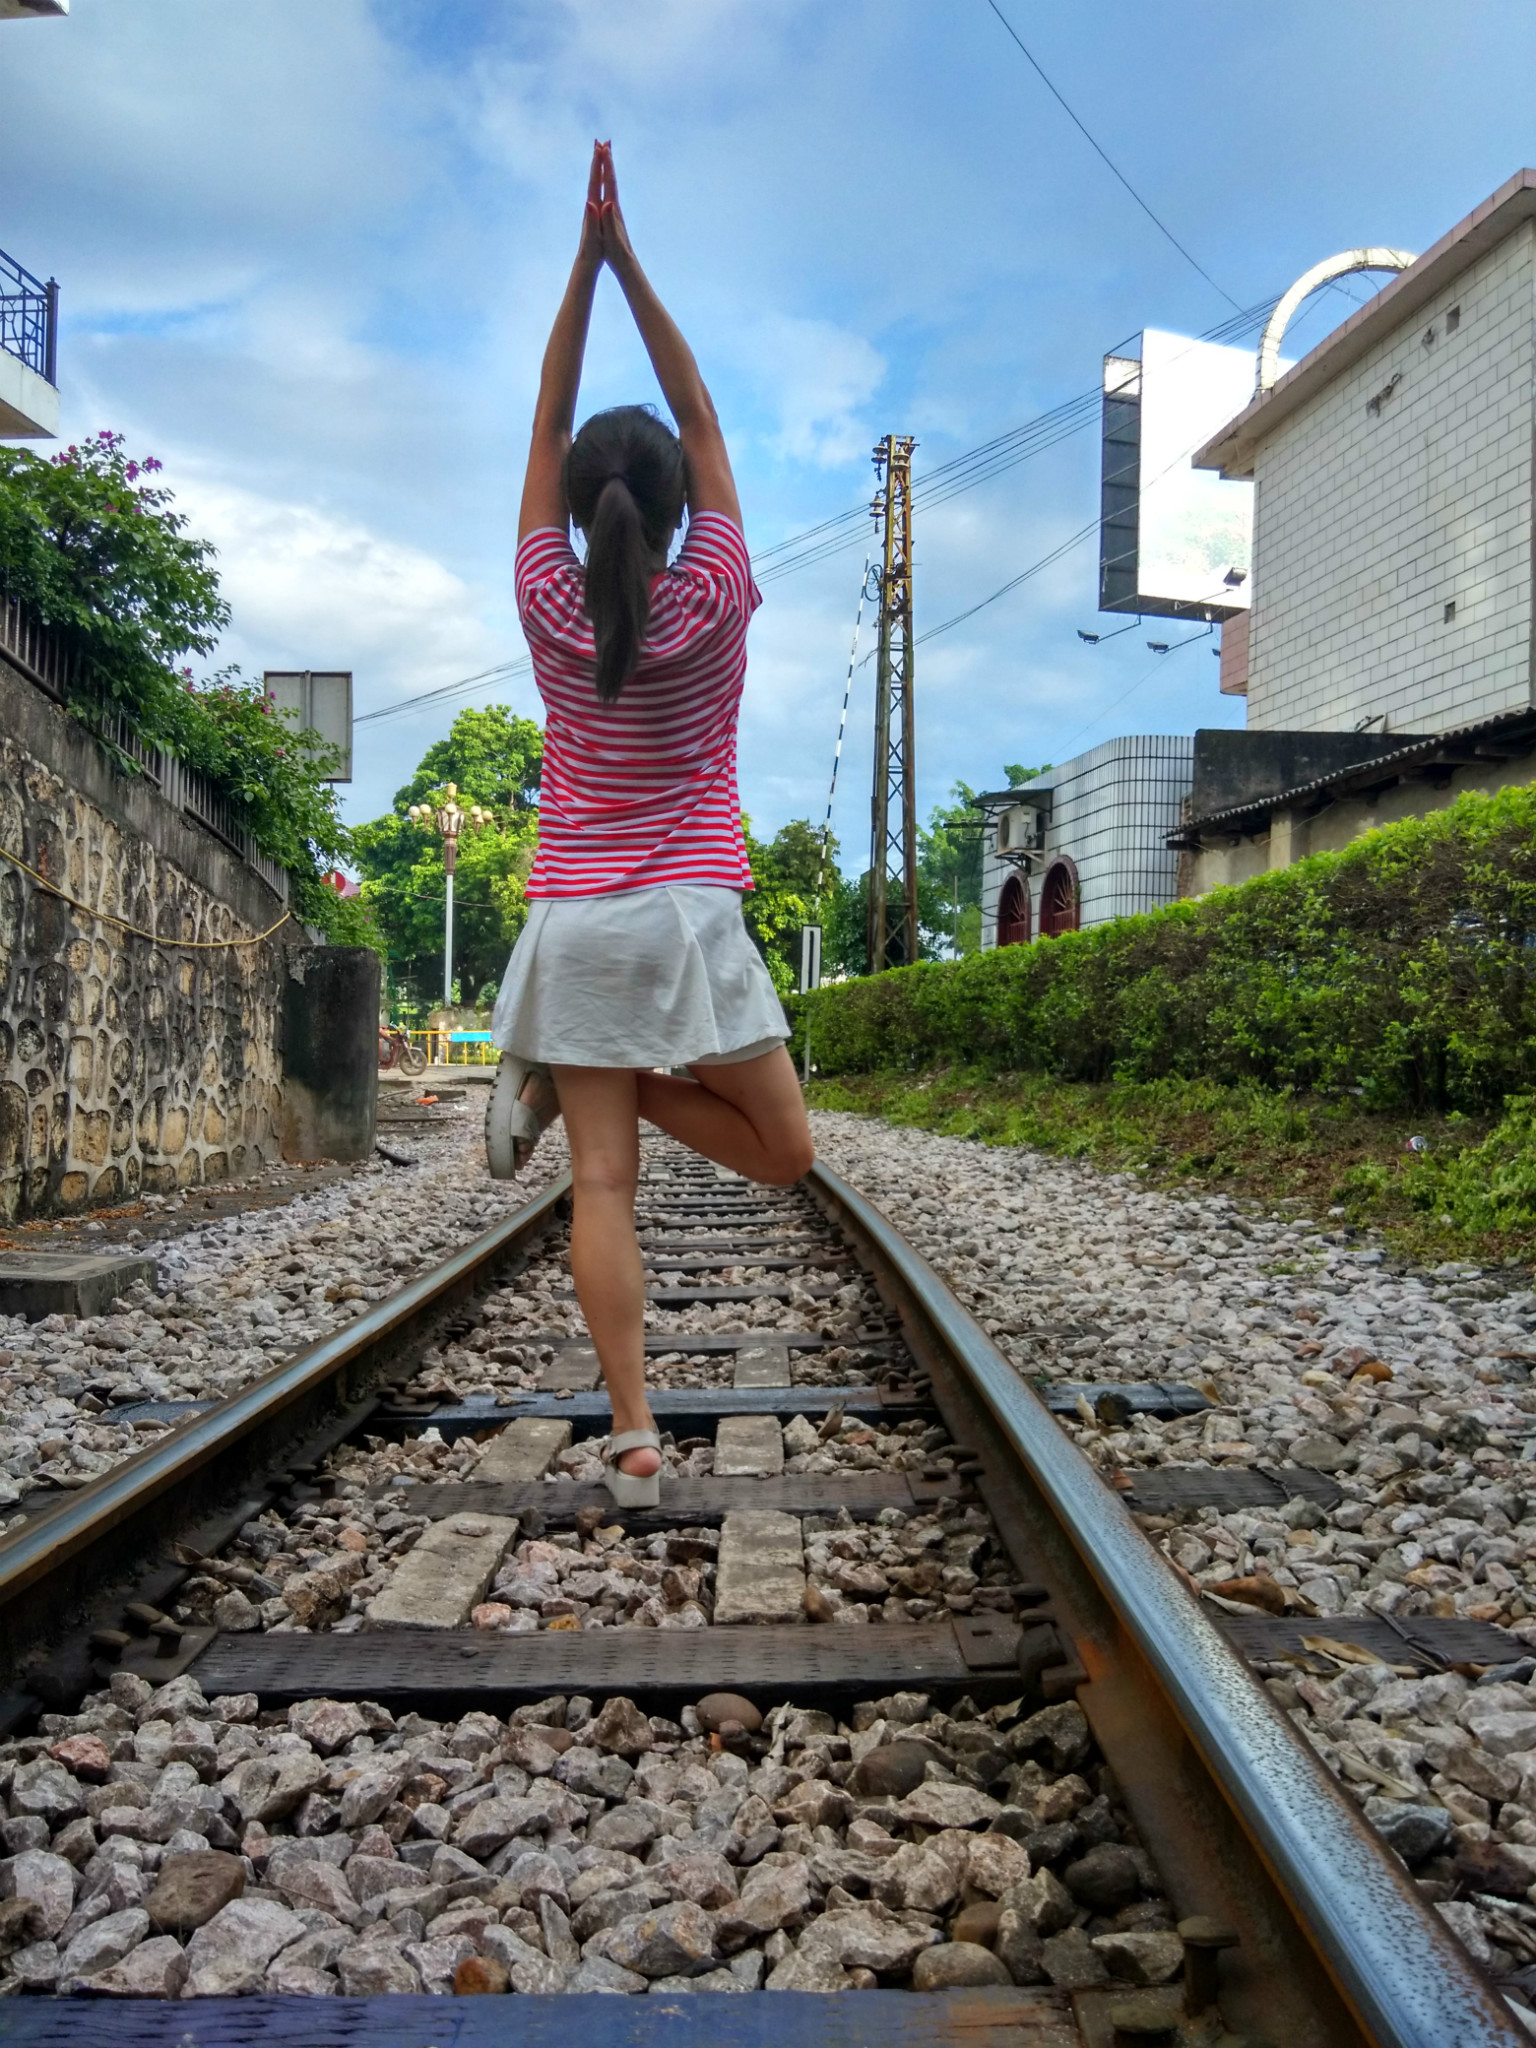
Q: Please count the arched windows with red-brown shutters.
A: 2